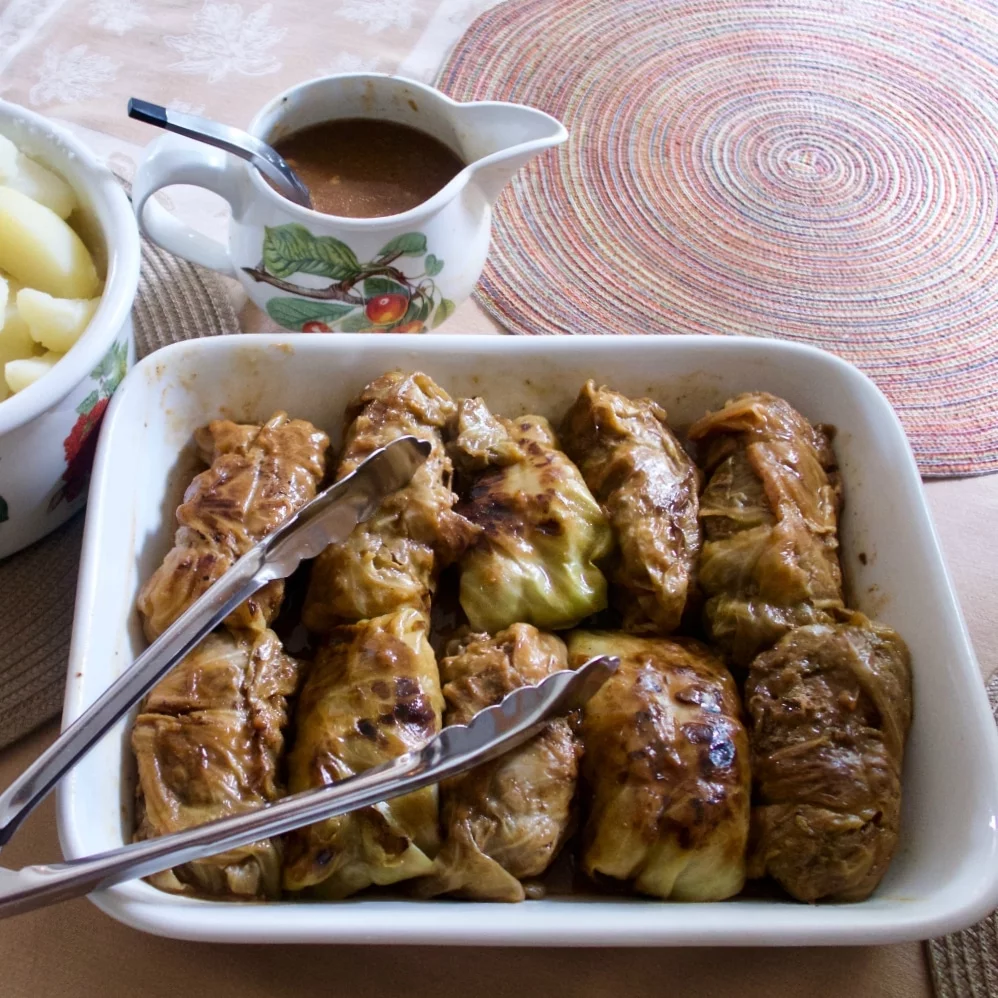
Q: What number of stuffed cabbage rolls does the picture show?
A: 10